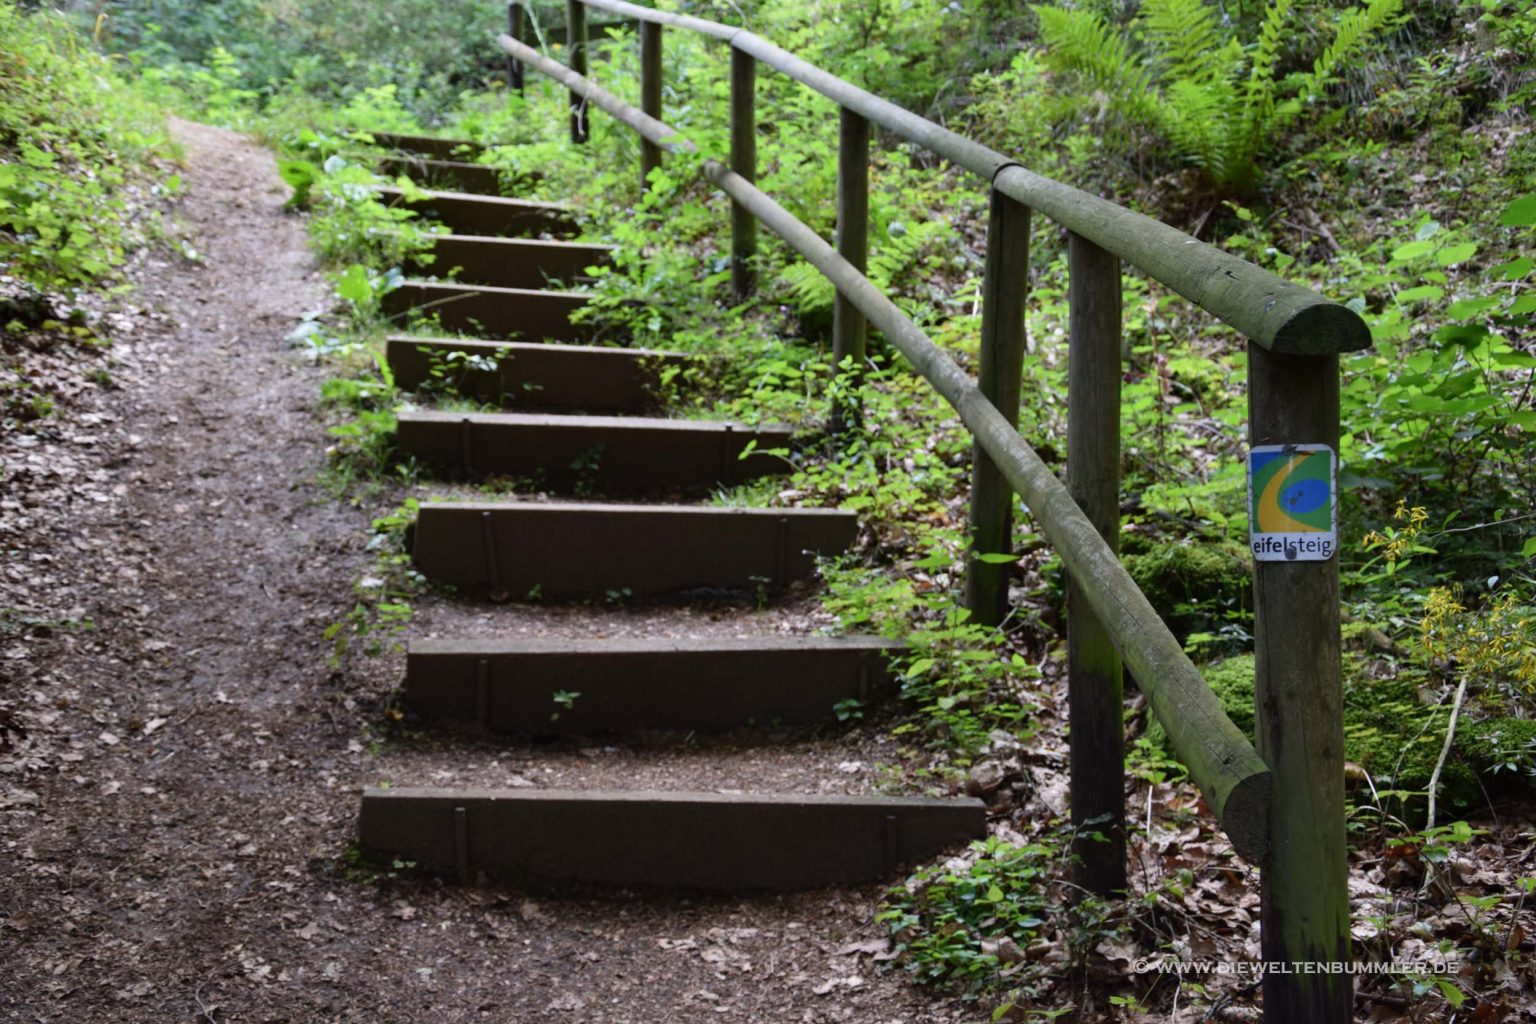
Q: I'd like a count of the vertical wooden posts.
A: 8